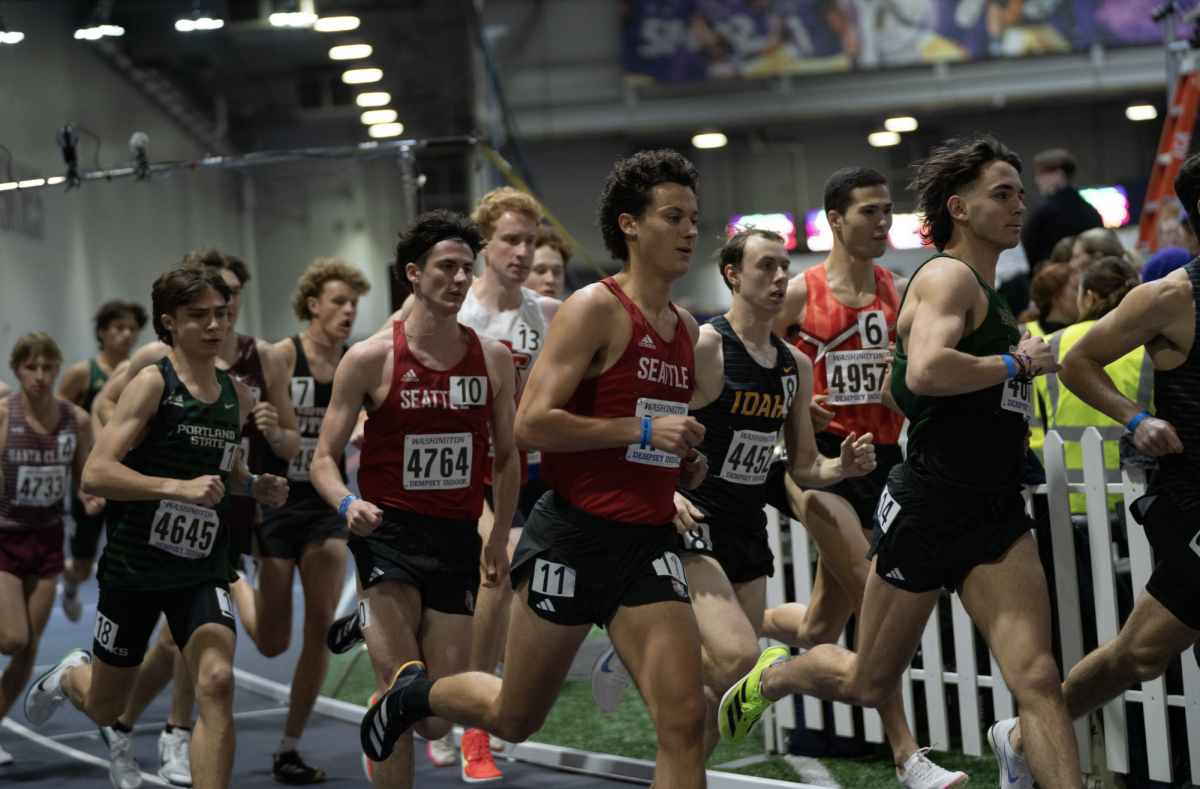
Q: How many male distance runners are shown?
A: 13